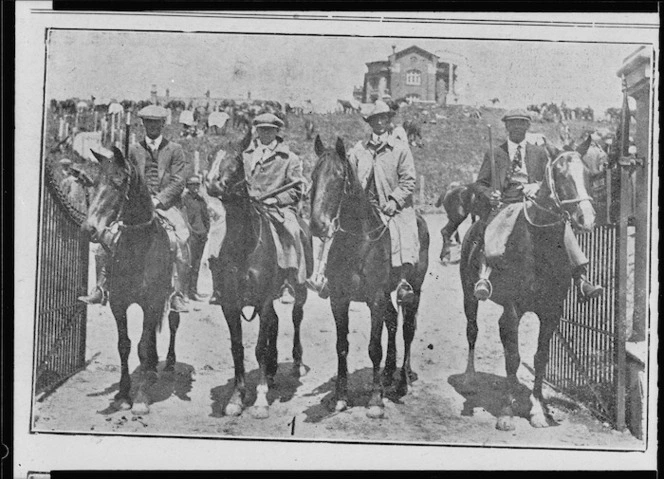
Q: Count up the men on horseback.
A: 4